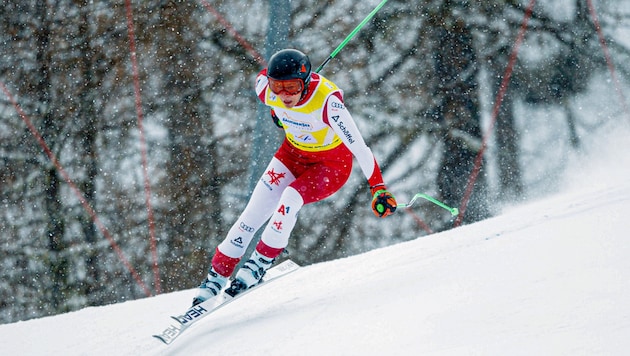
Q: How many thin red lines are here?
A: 5